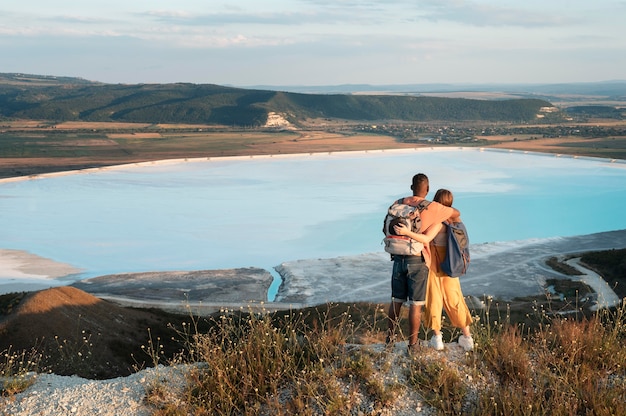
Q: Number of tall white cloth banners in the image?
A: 0